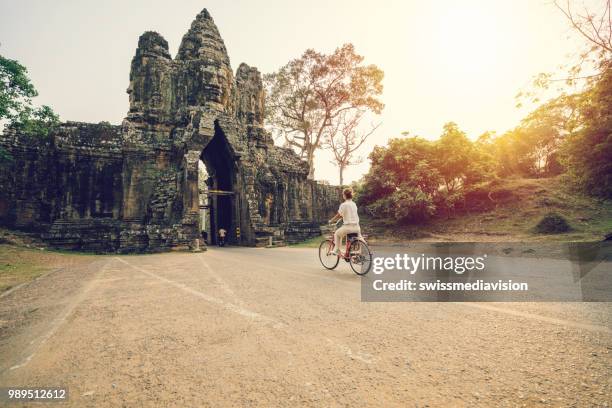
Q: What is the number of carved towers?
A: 3